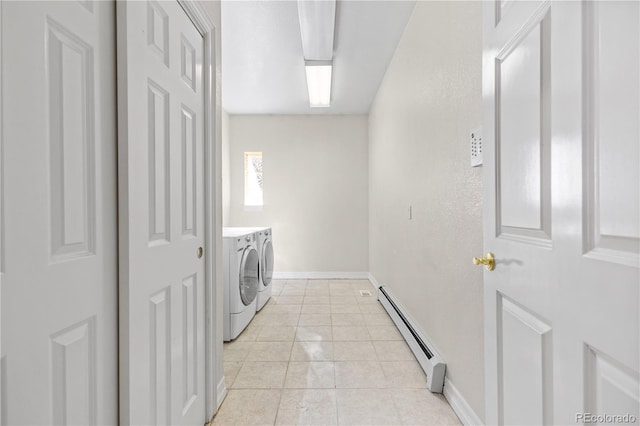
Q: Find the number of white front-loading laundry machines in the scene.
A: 2